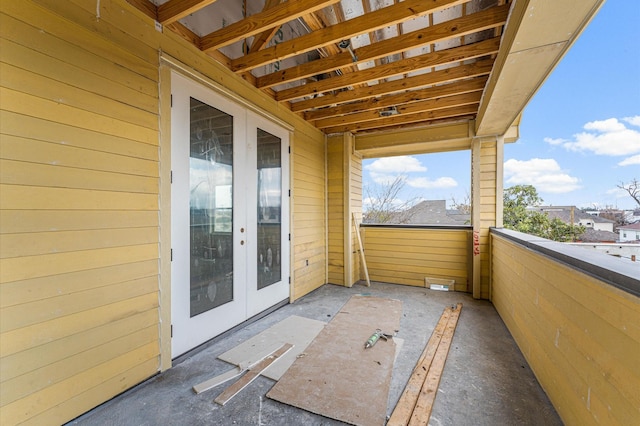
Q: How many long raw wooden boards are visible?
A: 2